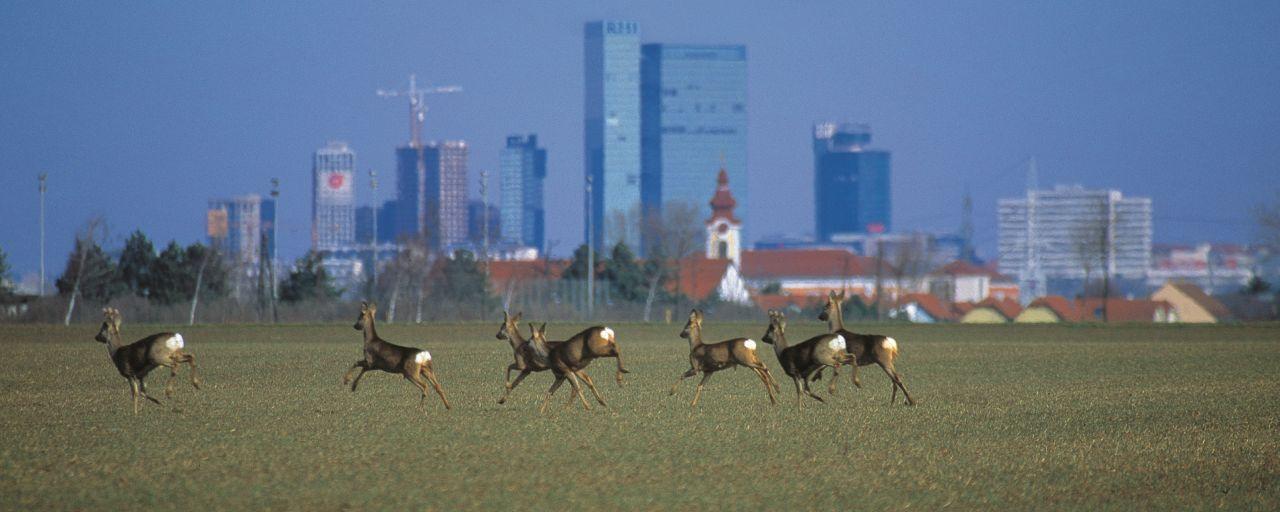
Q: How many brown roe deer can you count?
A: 7